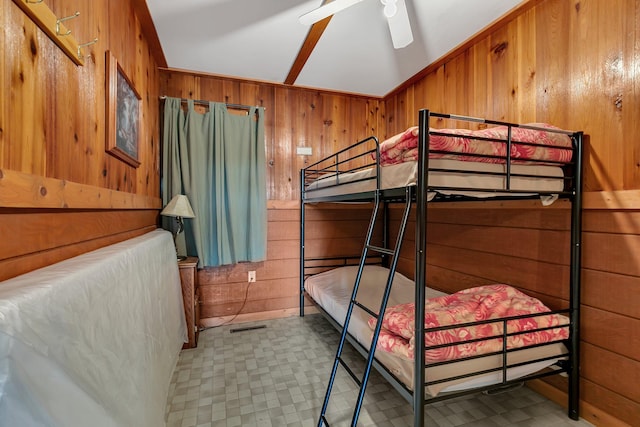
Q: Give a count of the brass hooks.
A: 3